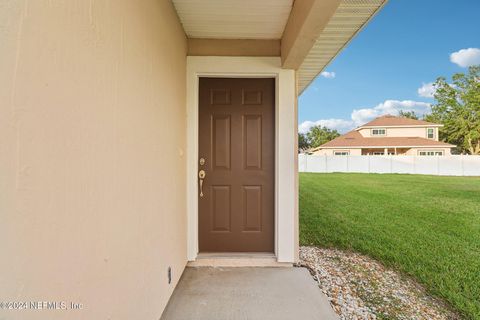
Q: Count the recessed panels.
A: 6